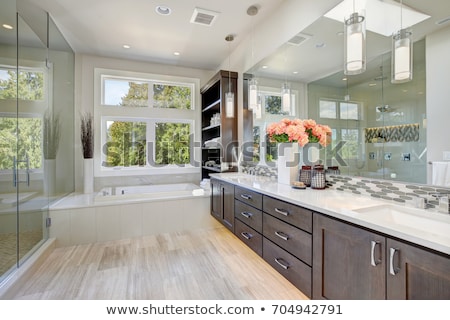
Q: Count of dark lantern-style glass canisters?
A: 2